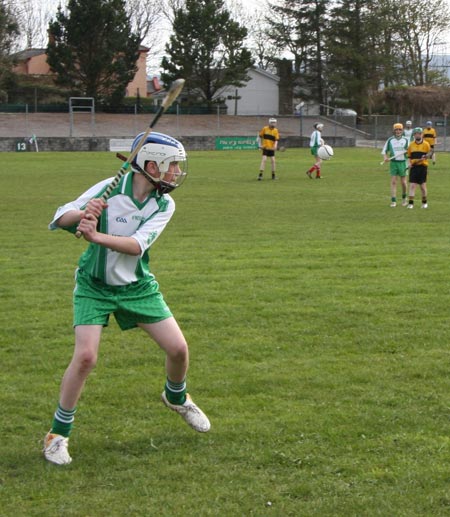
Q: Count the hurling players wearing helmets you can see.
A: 7